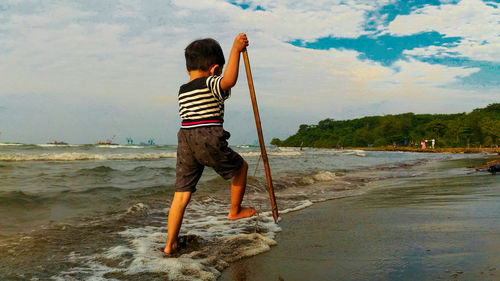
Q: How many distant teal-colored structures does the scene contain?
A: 2